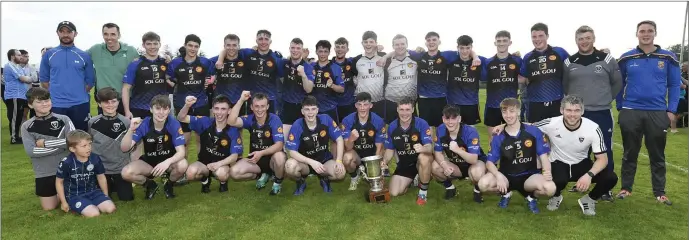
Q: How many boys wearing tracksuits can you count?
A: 2